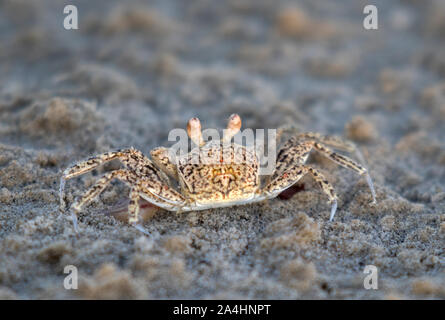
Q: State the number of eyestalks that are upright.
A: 2